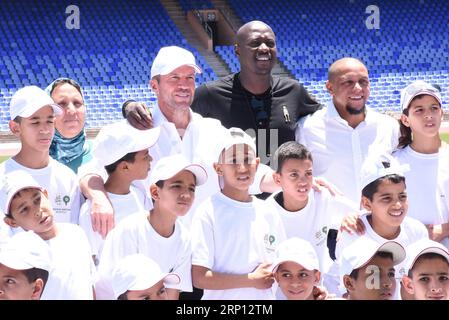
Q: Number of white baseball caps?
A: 13